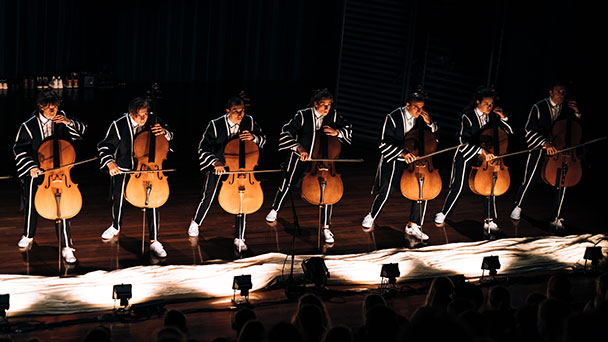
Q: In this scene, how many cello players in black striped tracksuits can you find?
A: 7